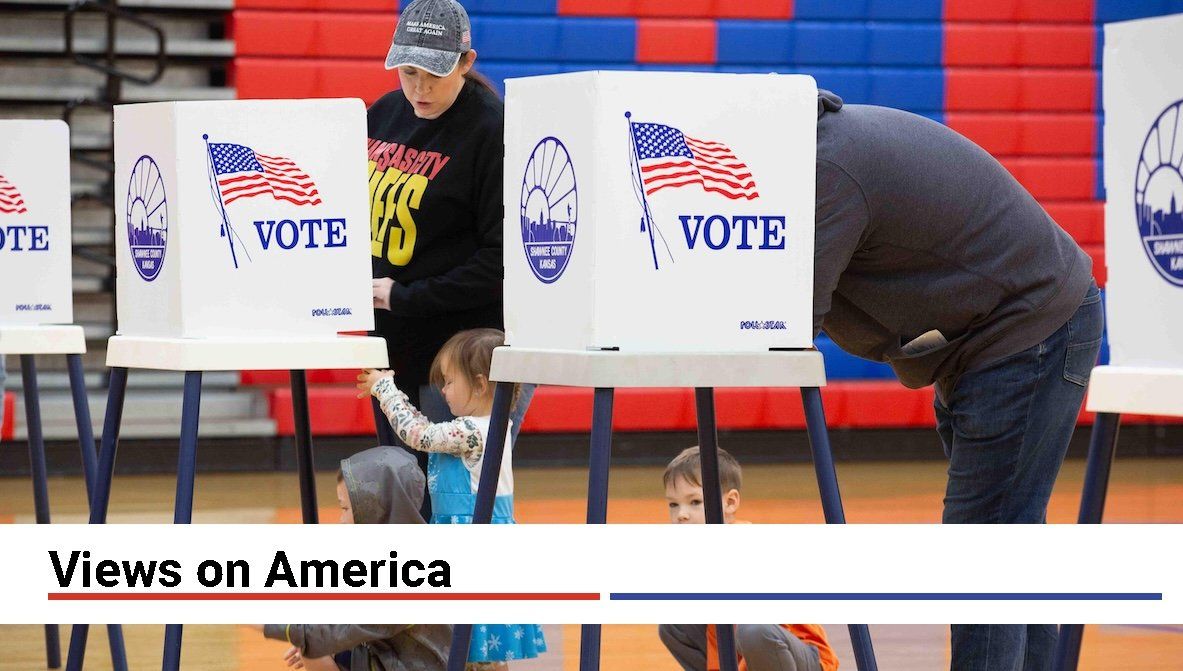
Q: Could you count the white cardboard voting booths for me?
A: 4